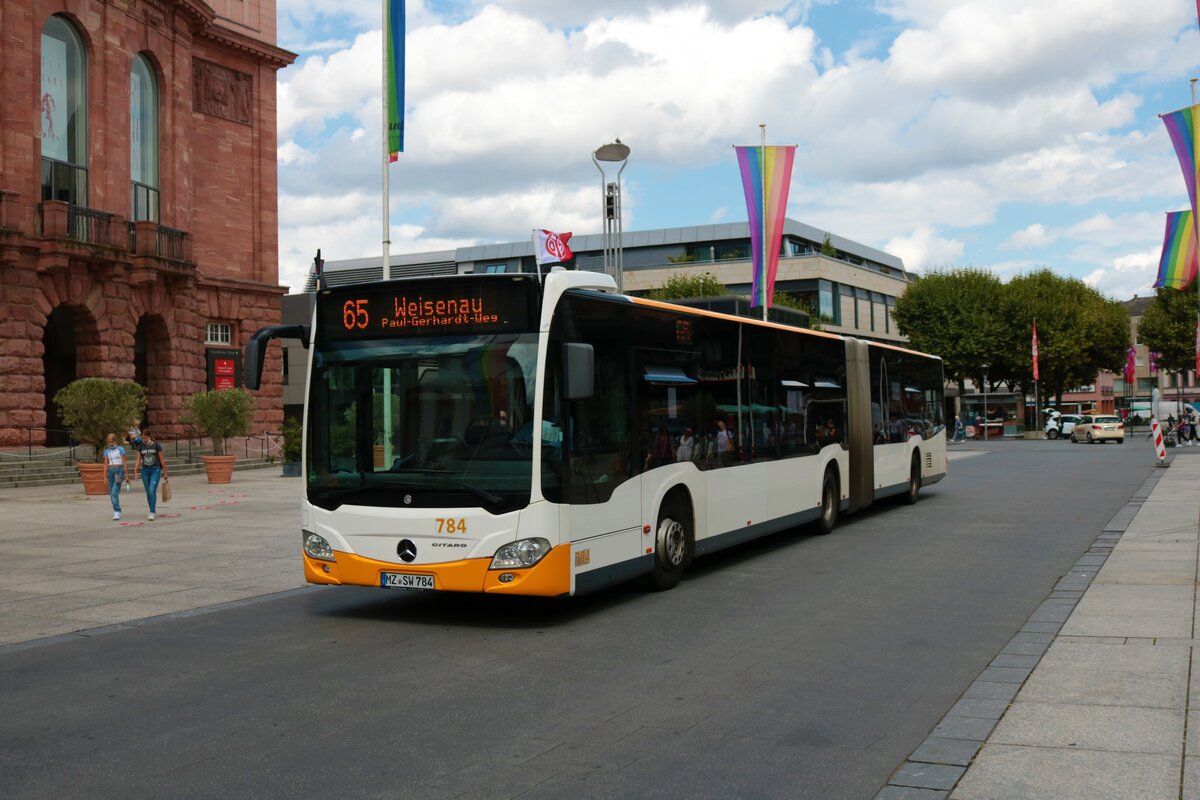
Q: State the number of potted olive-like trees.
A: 2